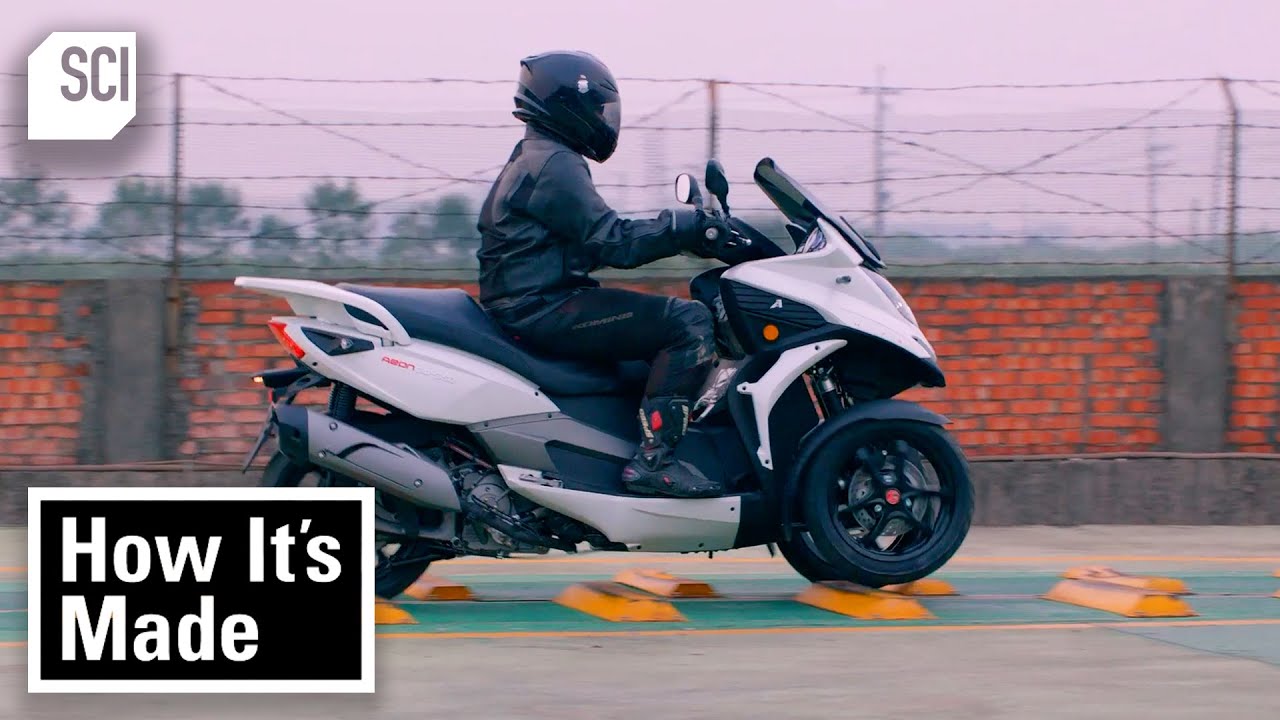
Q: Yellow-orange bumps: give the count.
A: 8